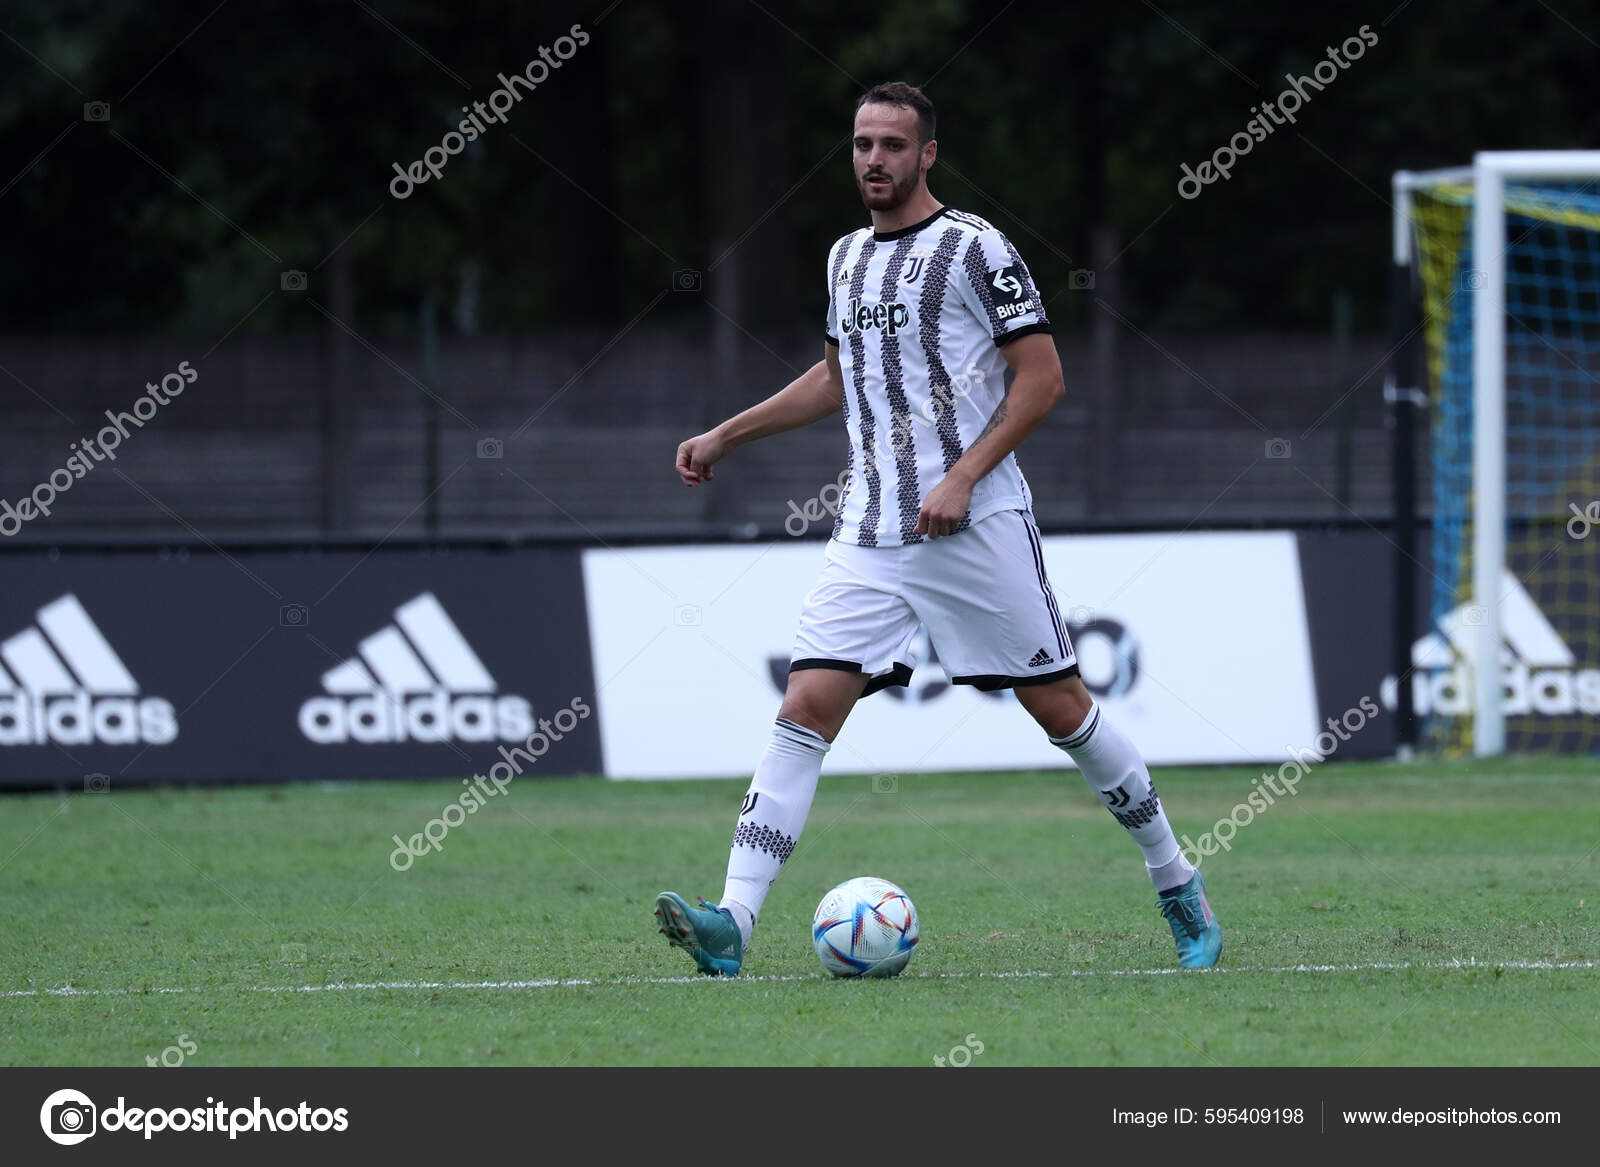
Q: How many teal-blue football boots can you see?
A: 2